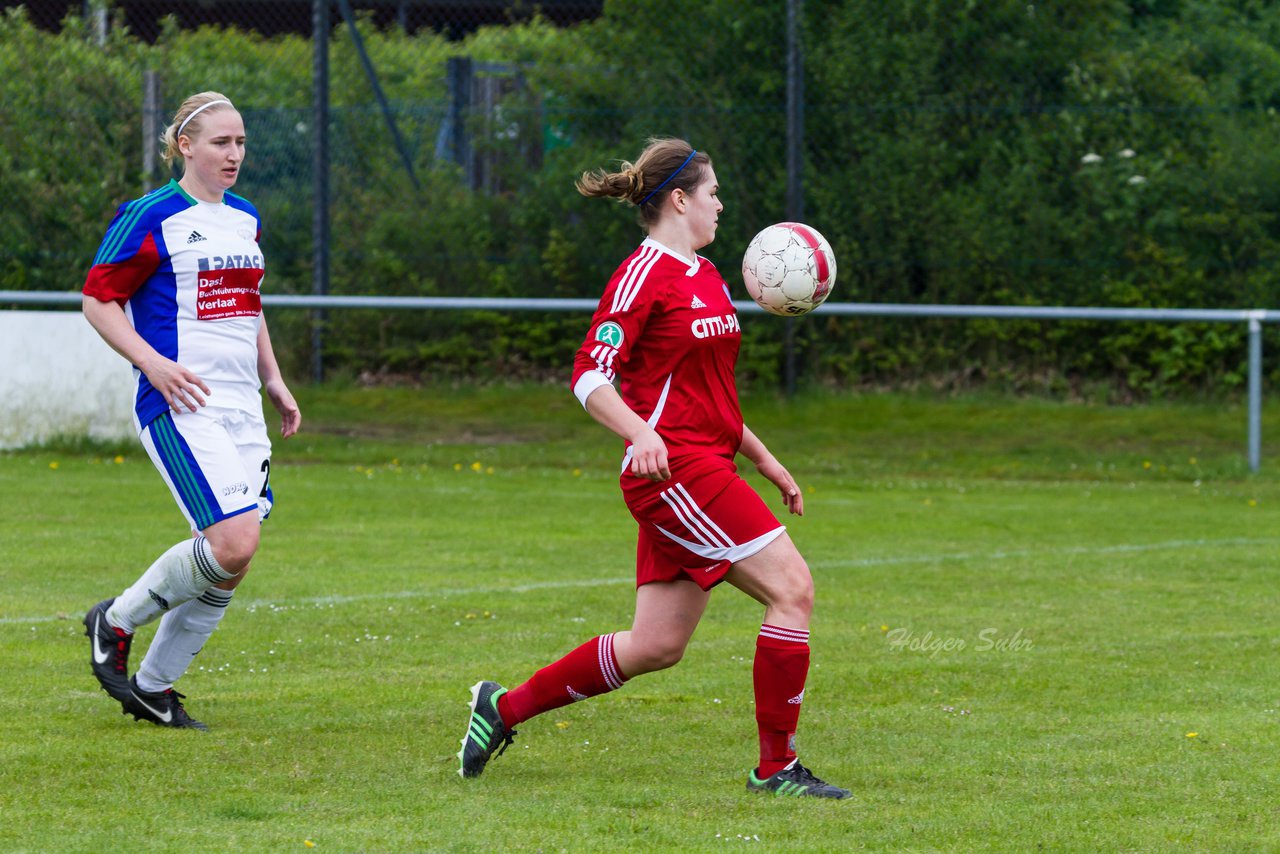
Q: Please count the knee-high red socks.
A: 2